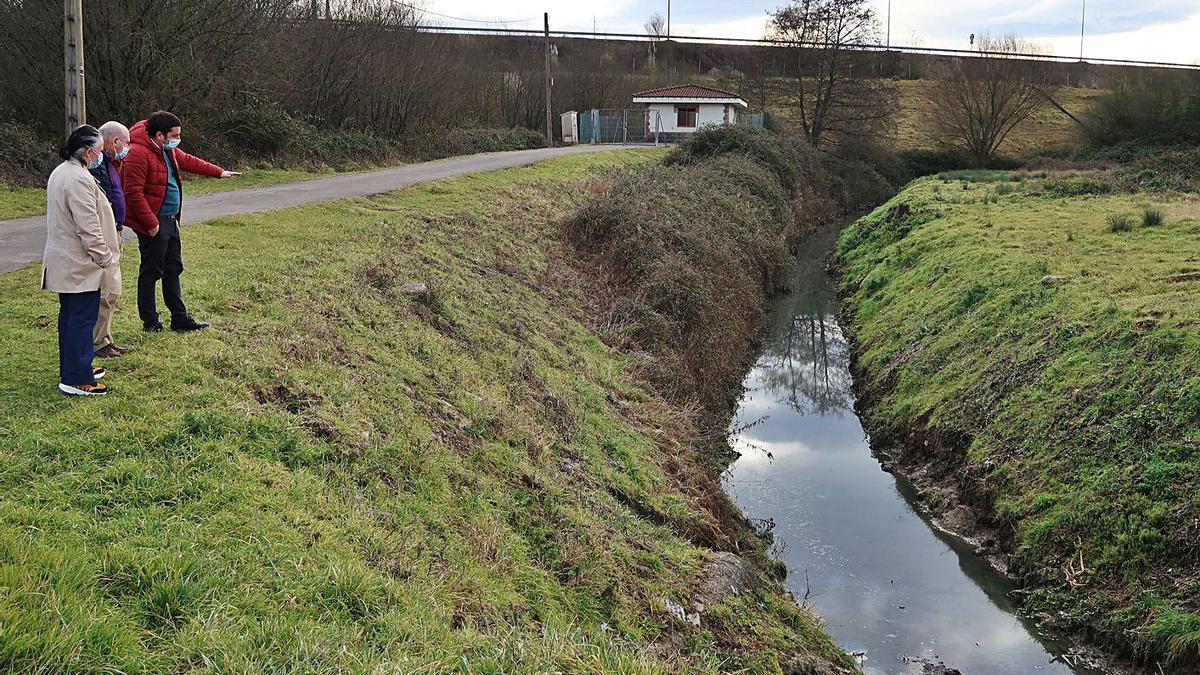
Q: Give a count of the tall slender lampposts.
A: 3